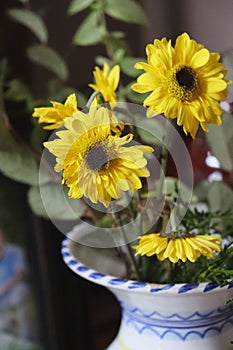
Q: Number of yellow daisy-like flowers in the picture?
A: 5